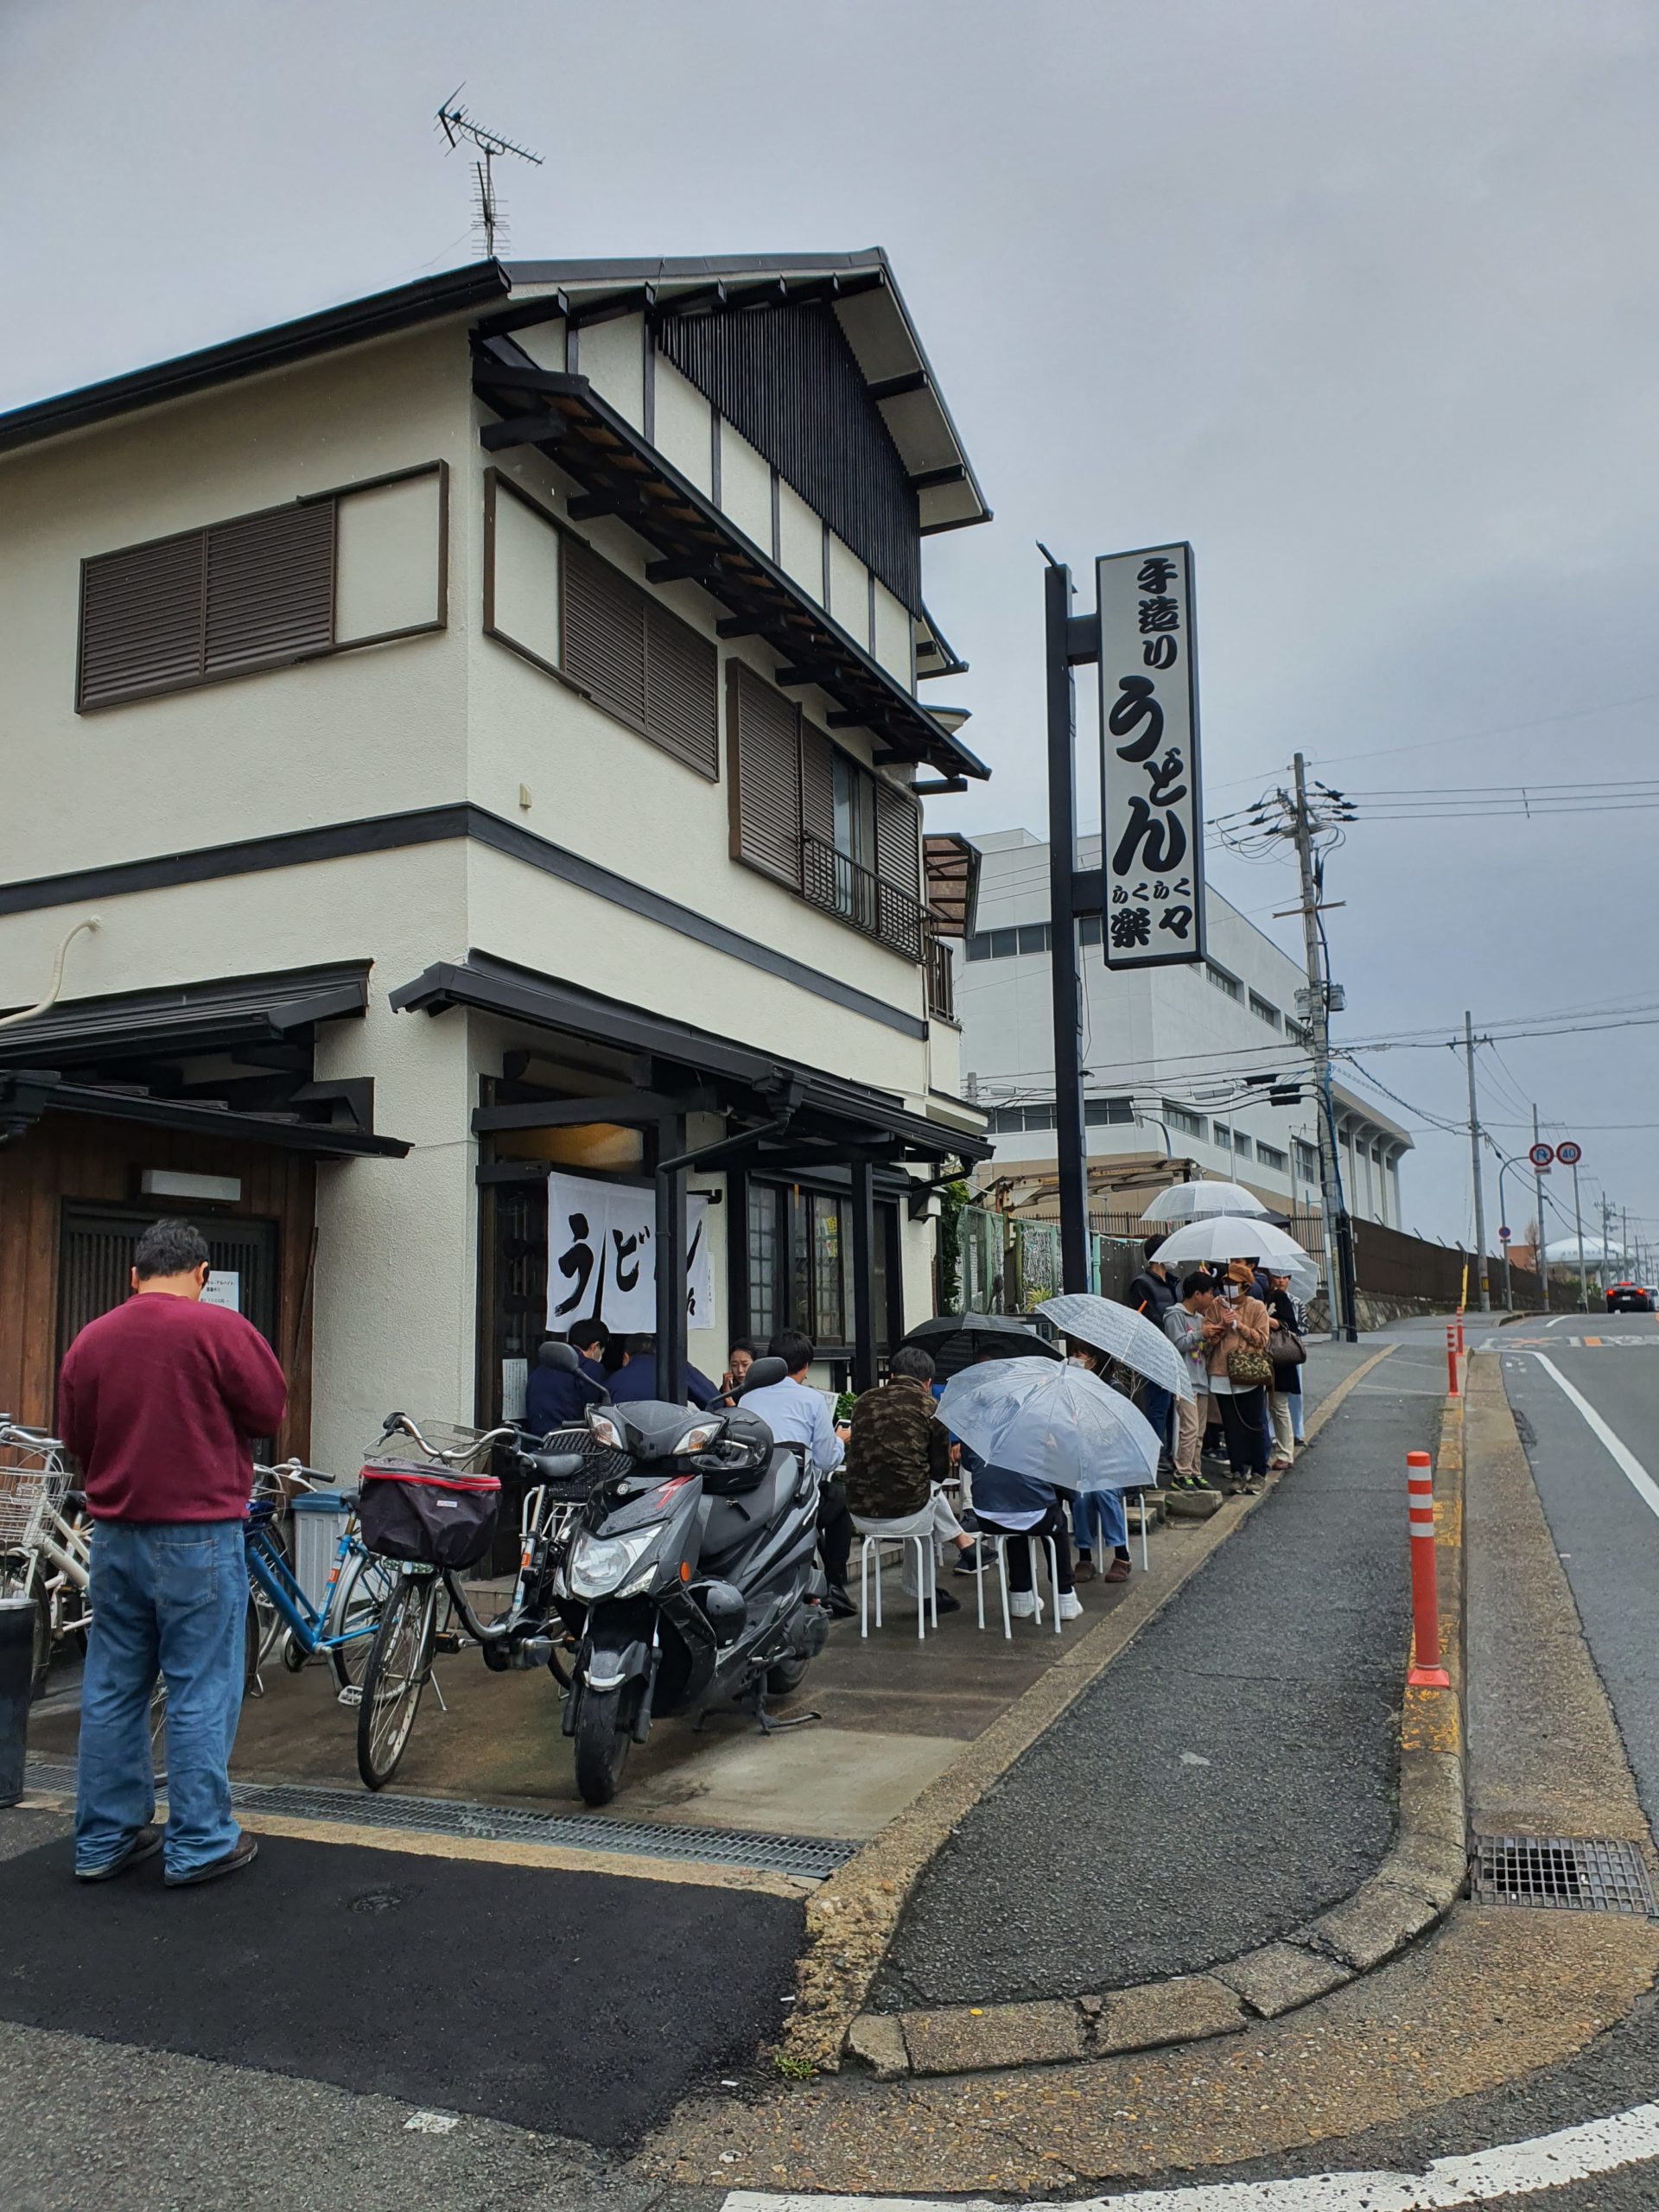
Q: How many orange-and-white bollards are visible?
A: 3